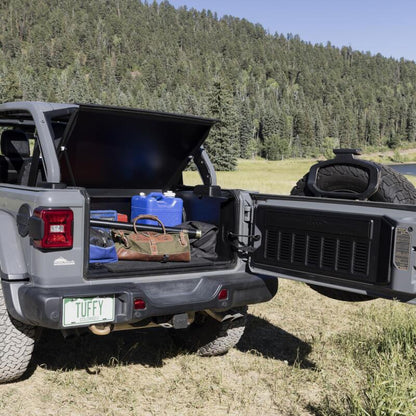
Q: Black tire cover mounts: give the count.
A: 1